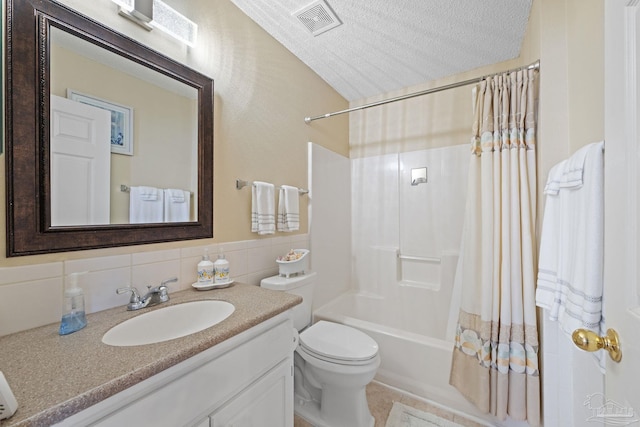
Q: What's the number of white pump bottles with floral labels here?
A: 2